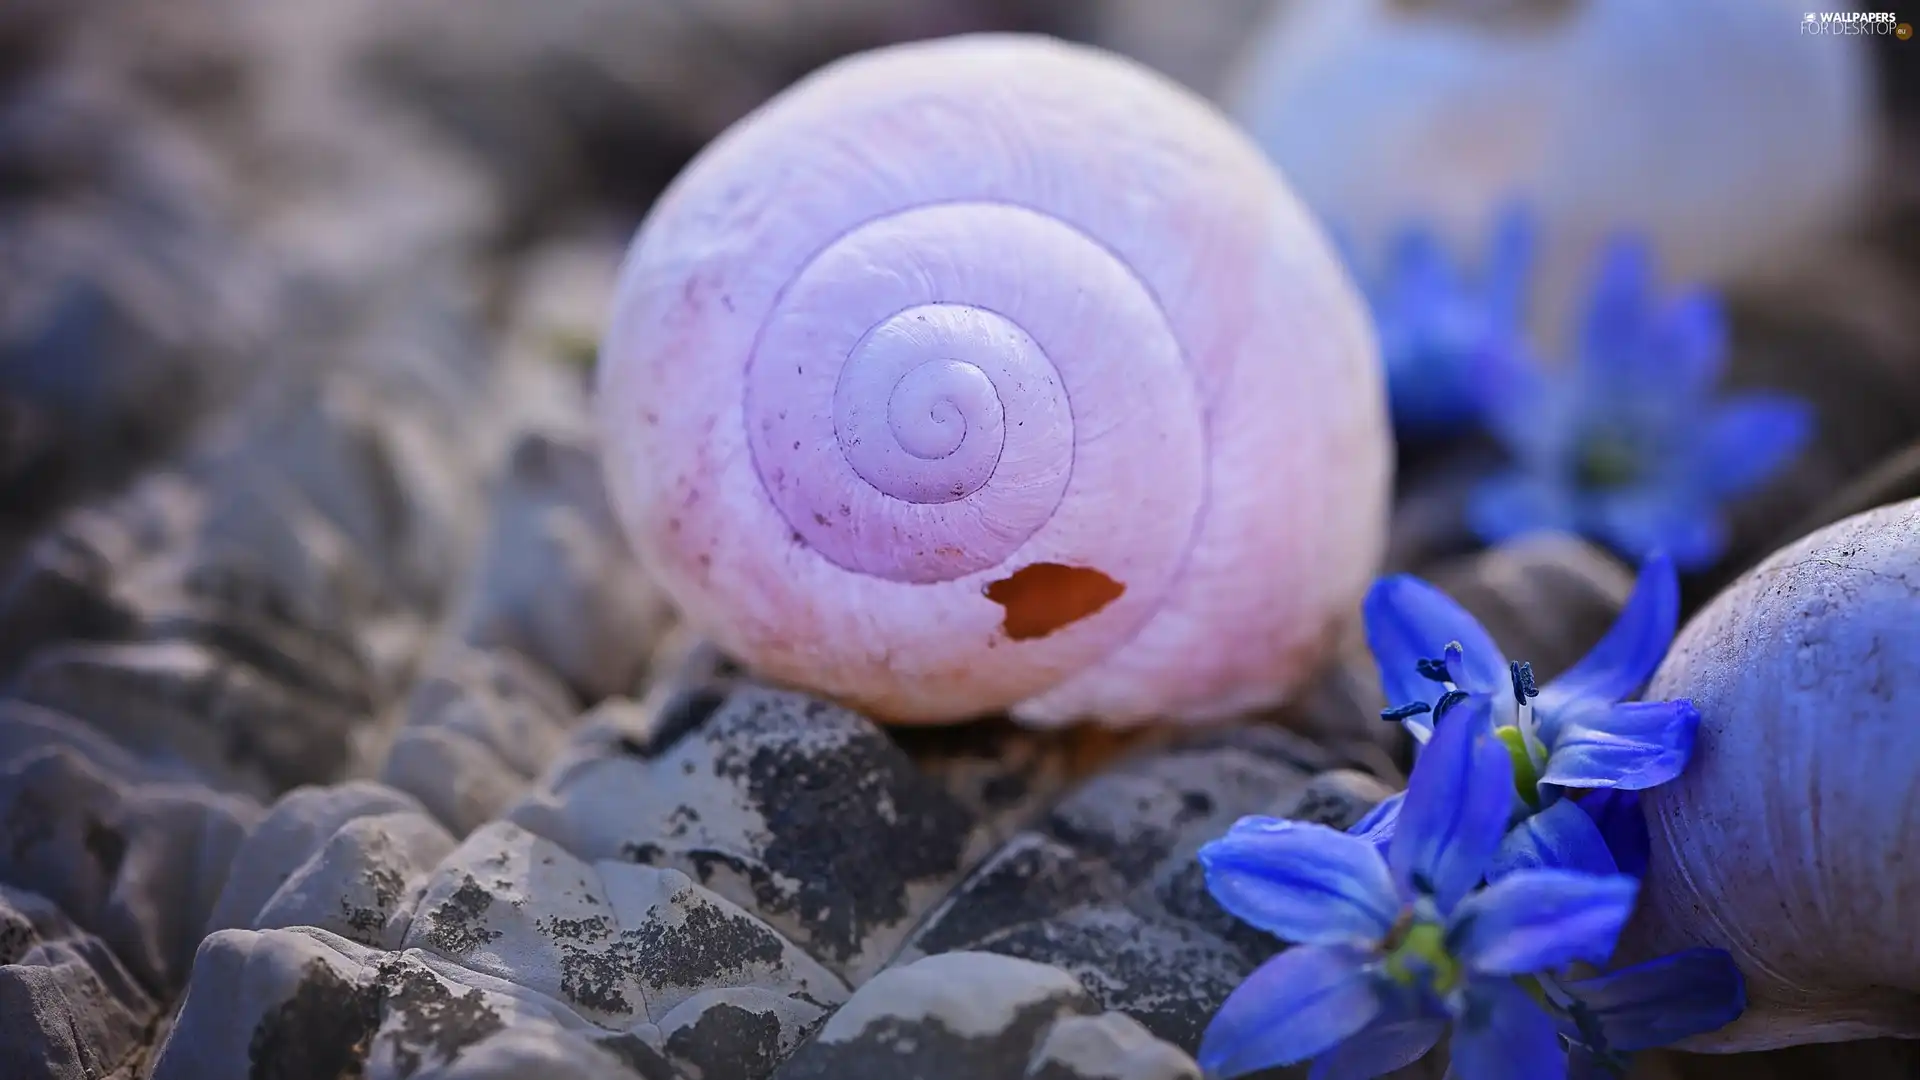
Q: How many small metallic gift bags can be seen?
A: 0